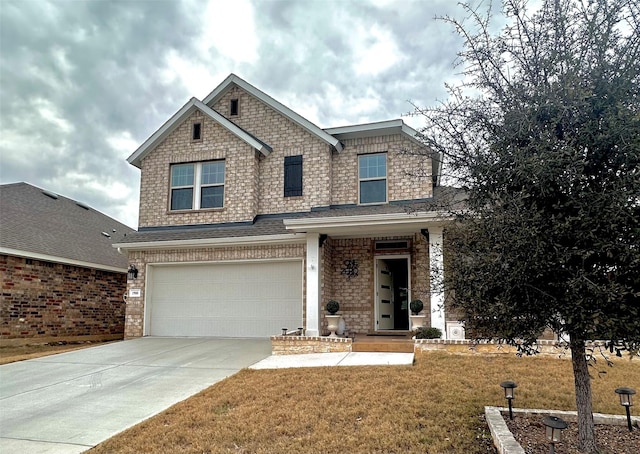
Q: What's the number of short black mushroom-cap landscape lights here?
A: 3